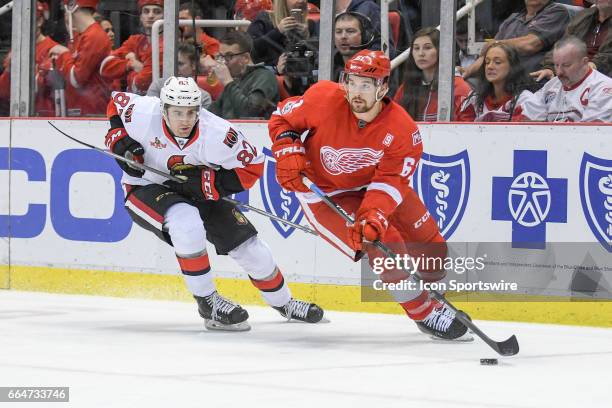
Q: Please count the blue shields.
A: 3